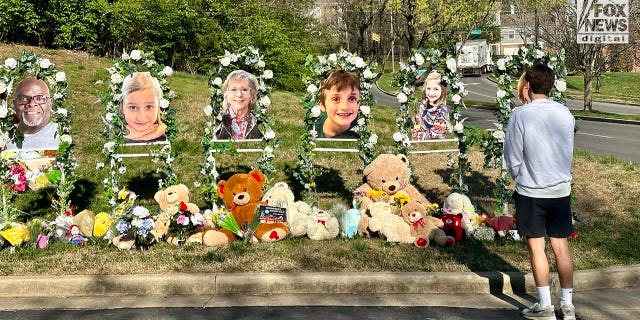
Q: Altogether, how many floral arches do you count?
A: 6